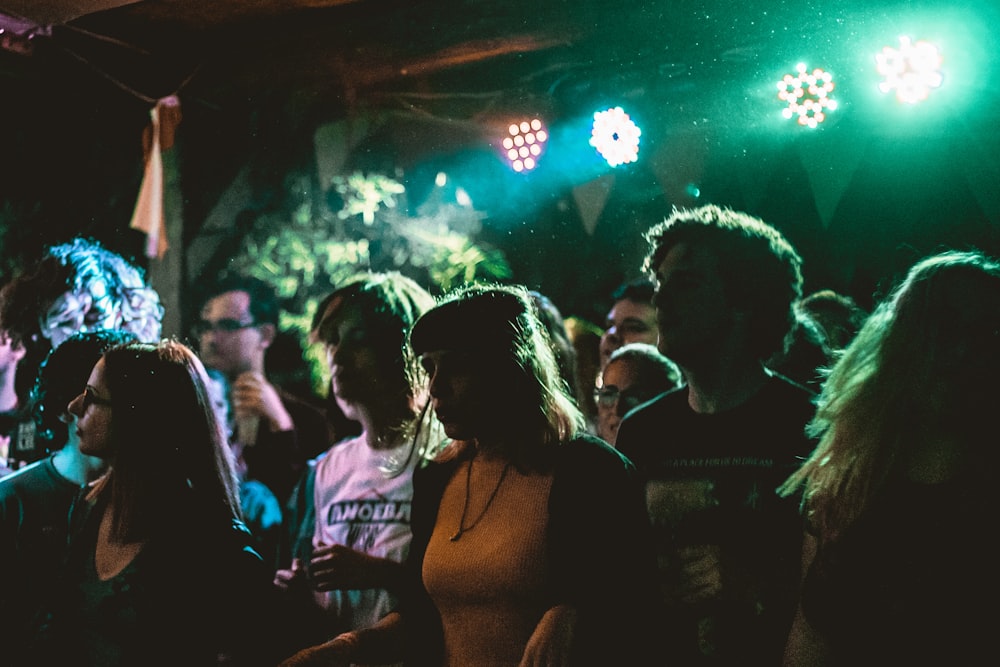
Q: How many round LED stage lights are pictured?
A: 4